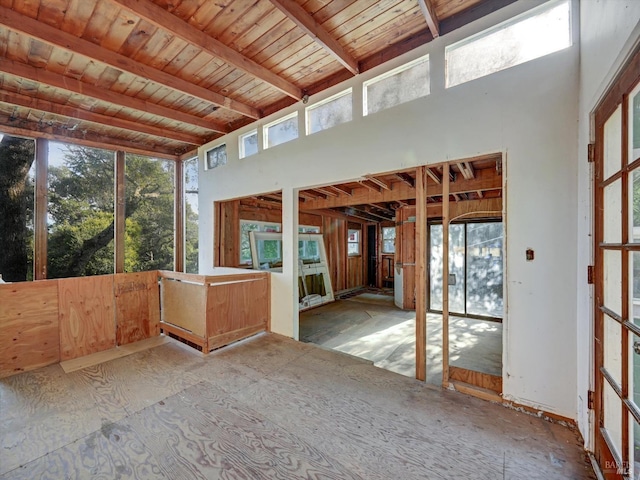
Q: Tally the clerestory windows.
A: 6